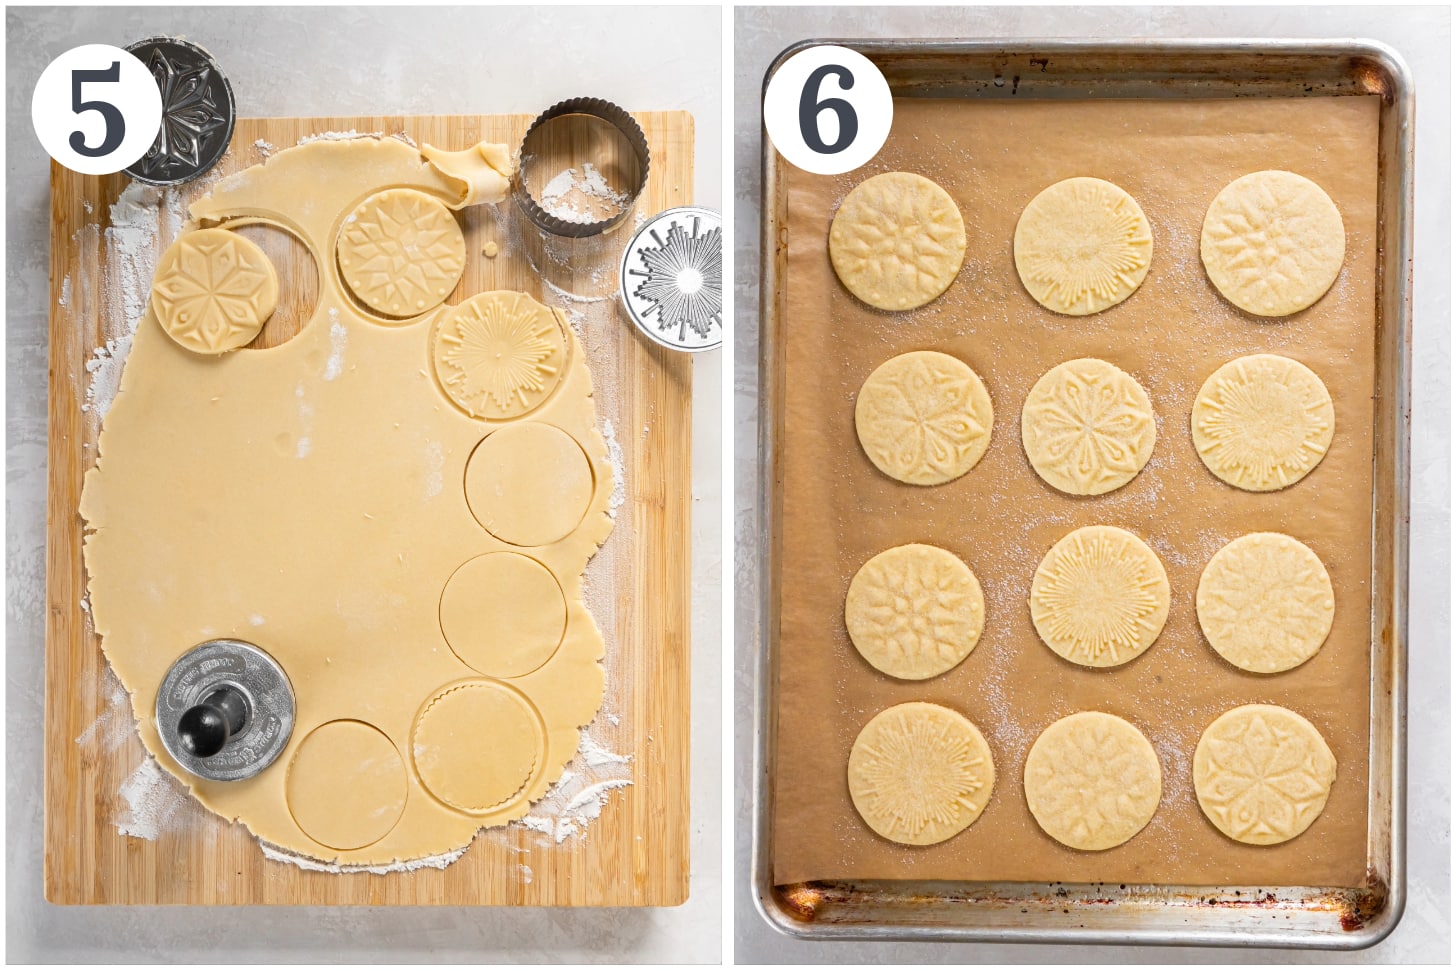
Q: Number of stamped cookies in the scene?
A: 15